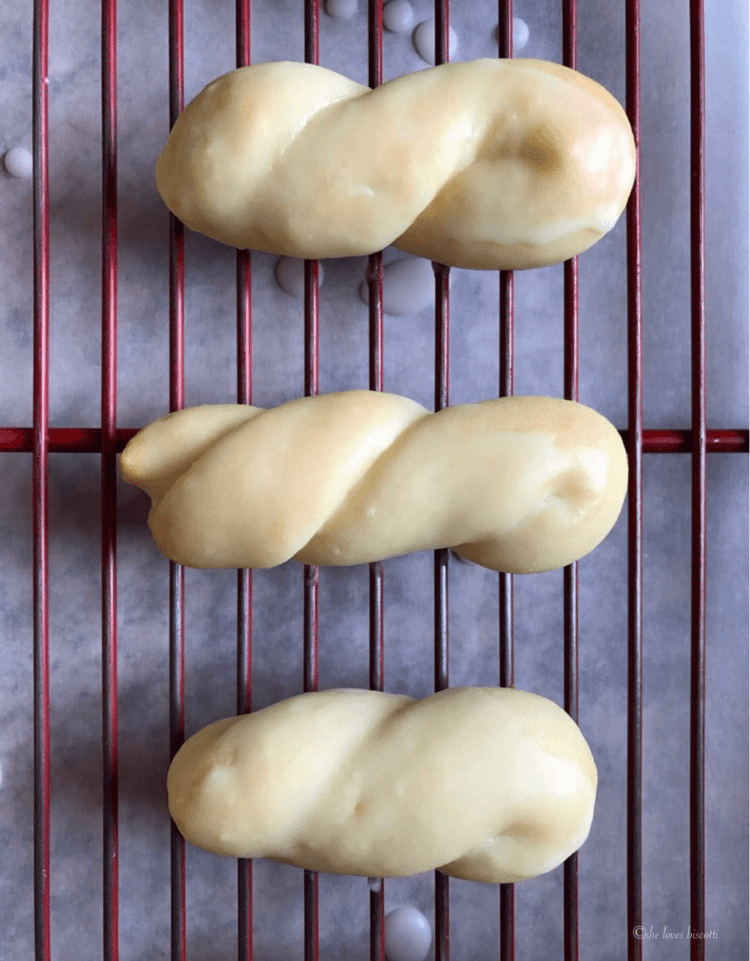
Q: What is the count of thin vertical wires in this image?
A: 11